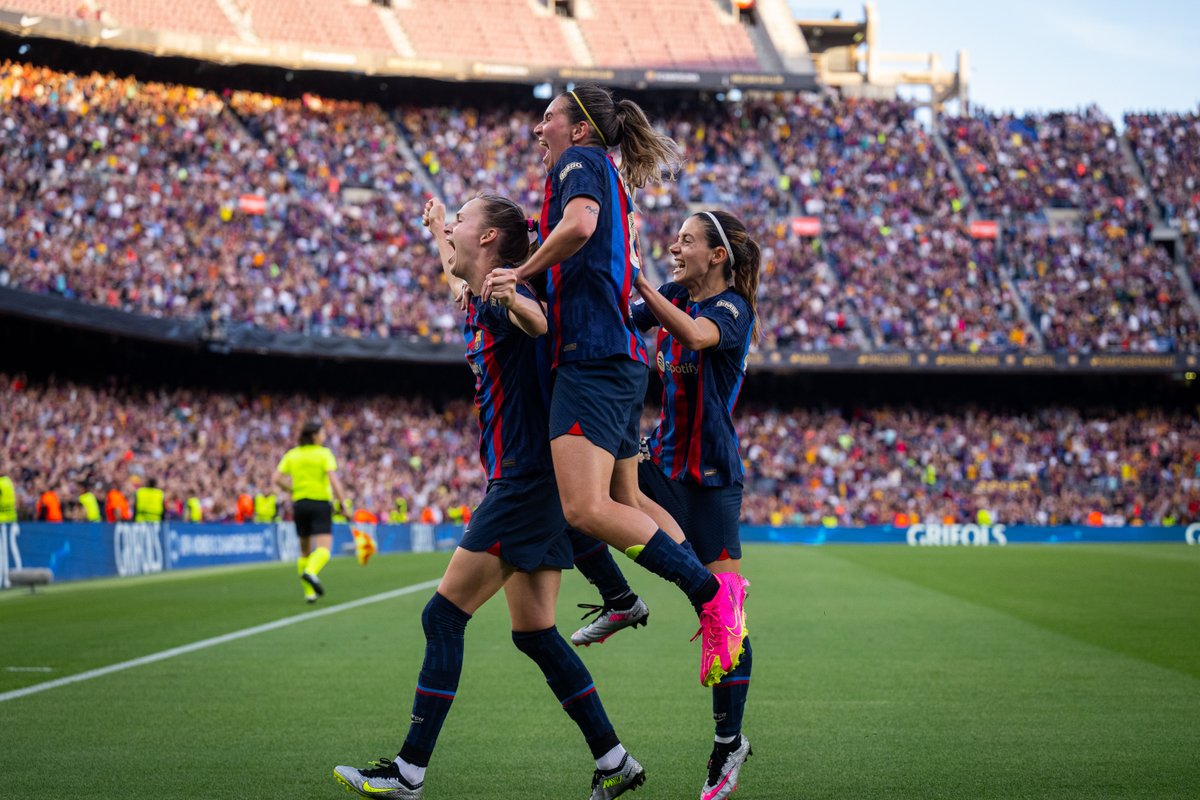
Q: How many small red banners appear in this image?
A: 3